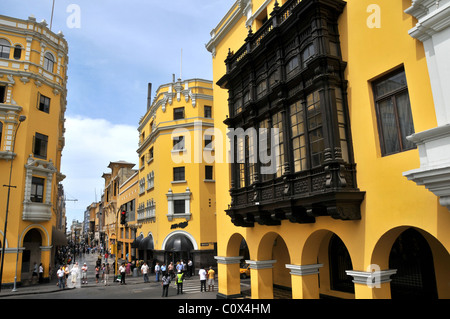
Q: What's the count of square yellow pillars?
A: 4